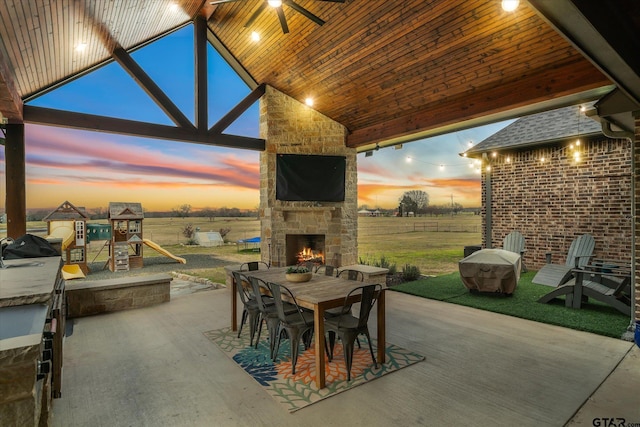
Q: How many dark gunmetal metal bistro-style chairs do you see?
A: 8